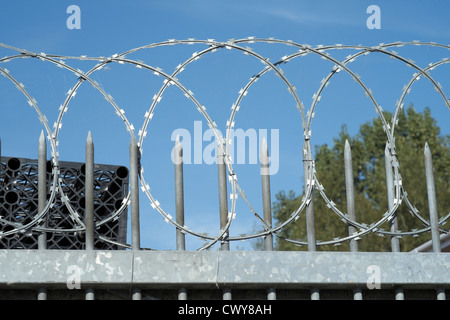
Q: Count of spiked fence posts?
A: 10